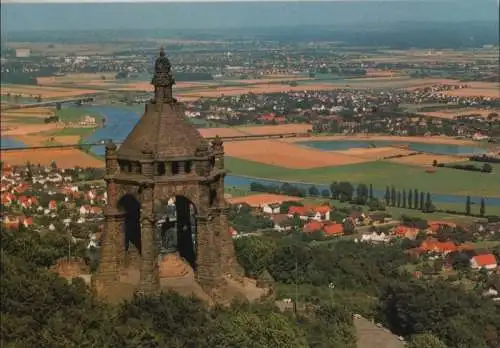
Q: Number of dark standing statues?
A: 1